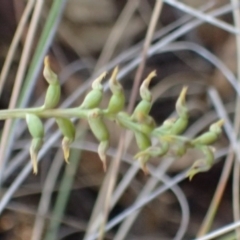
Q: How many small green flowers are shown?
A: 12